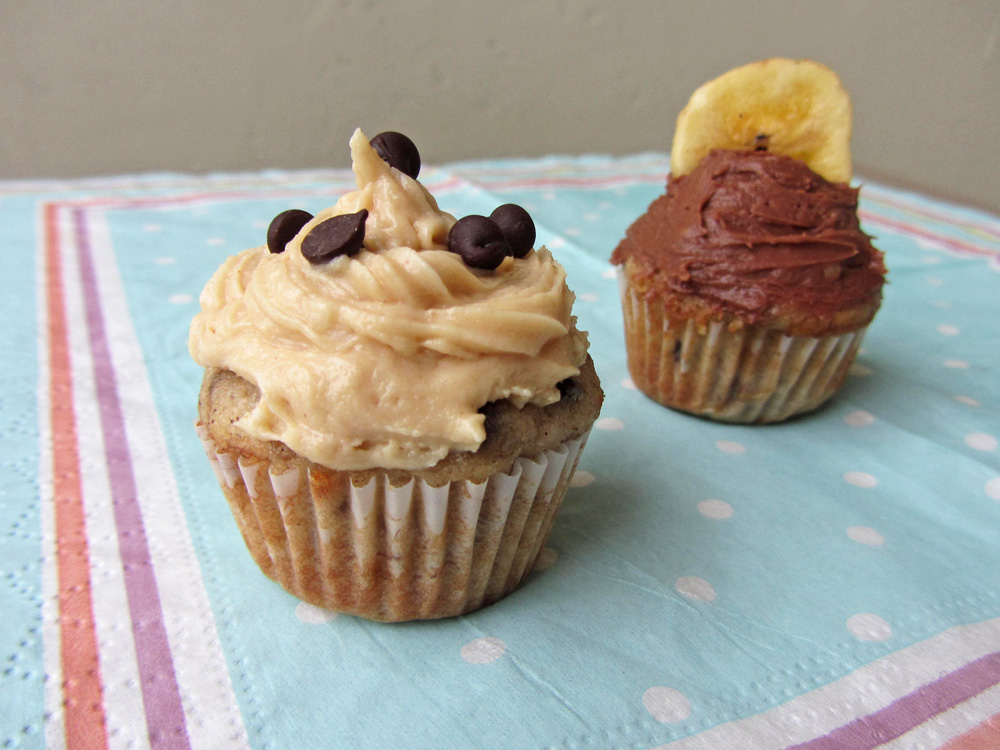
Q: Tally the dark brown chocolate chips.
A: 5